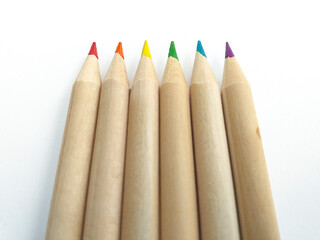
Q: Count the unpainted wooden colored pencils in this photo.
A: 6